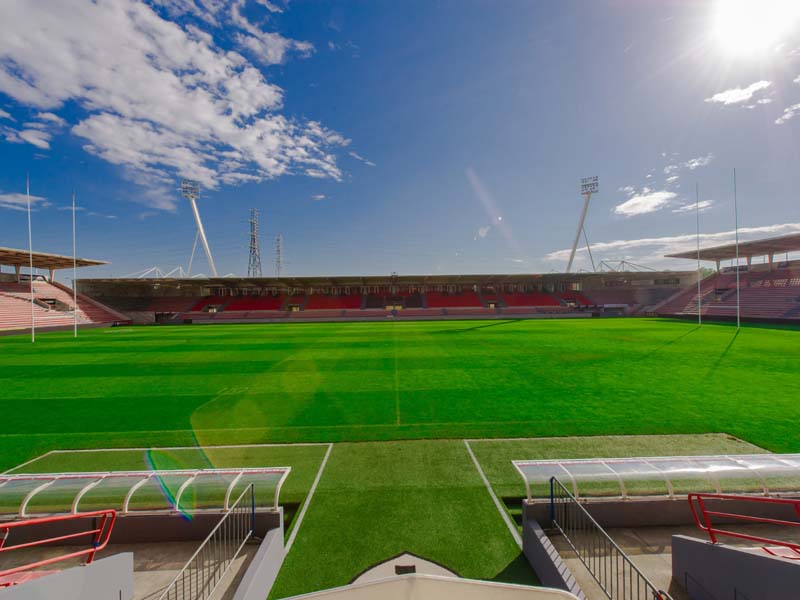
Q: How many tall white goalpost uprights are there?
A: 4